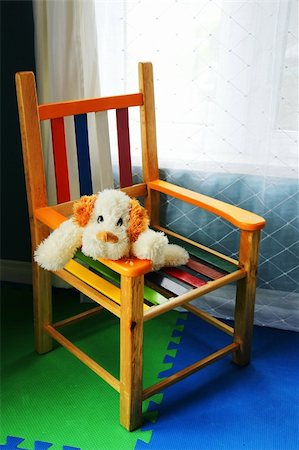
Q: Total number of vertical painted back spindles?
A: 4